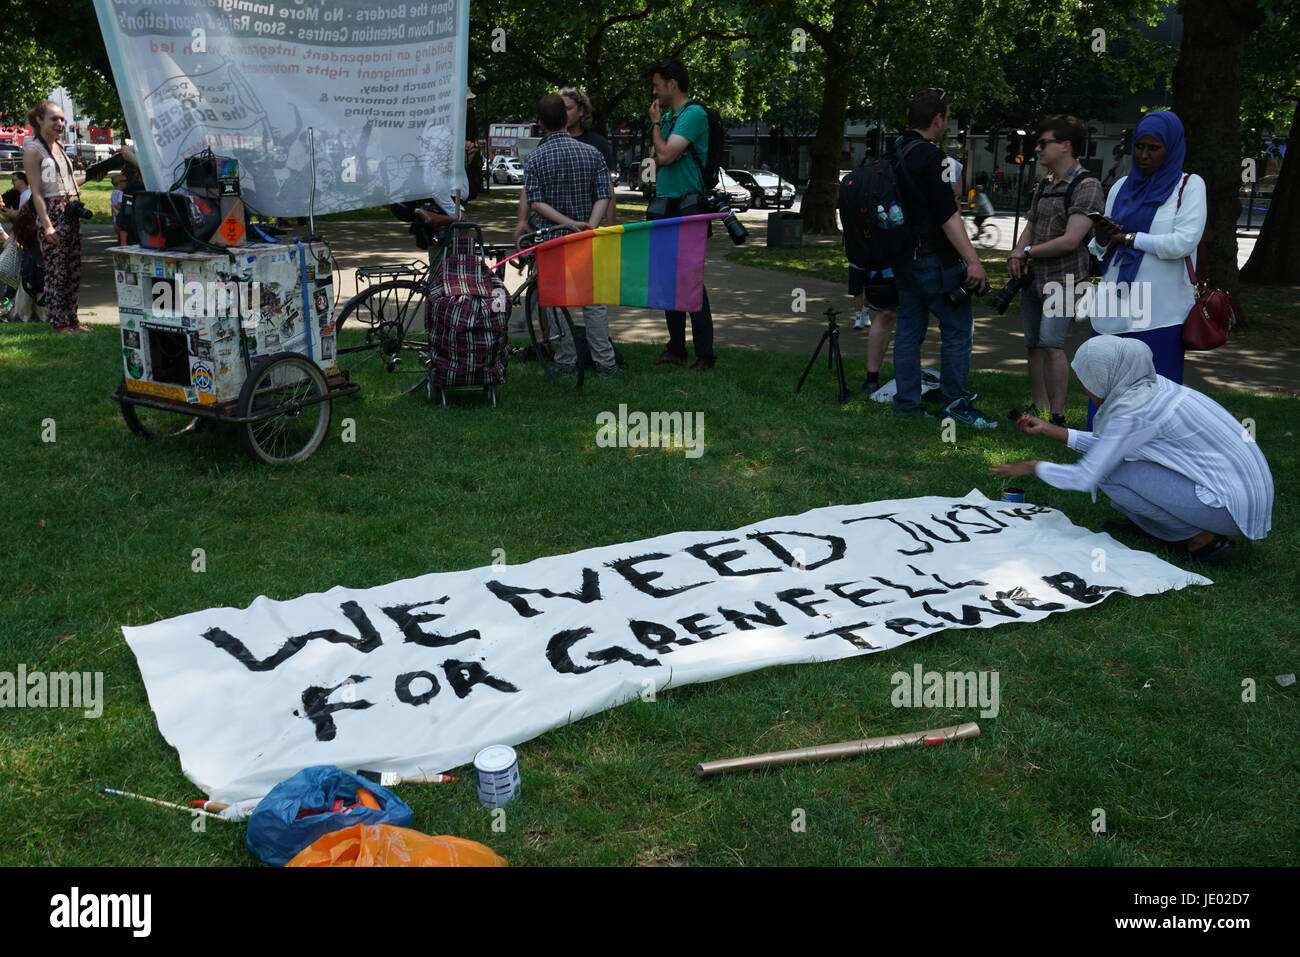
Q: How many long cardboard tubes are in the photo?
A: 1